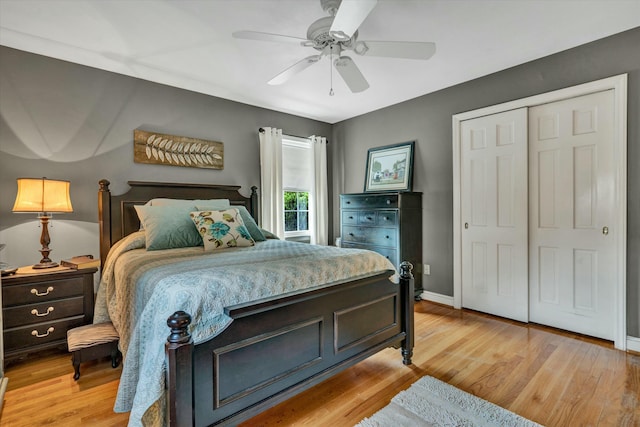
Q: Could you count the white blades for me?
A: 5